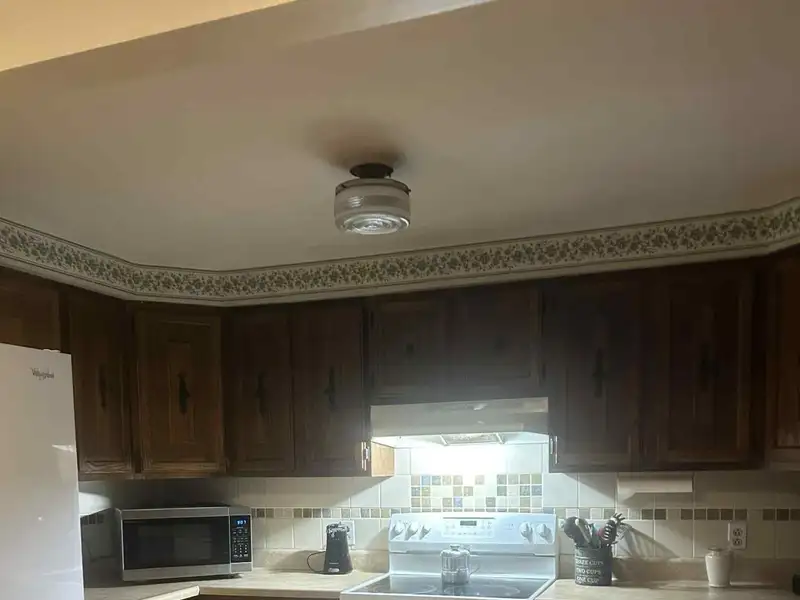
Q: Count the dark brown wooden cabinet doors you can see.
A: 10